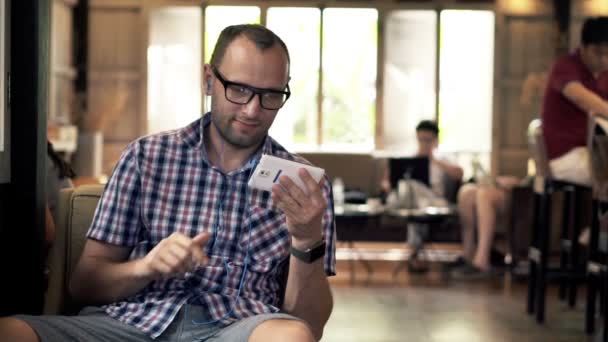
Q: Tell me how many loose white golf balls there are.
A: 0